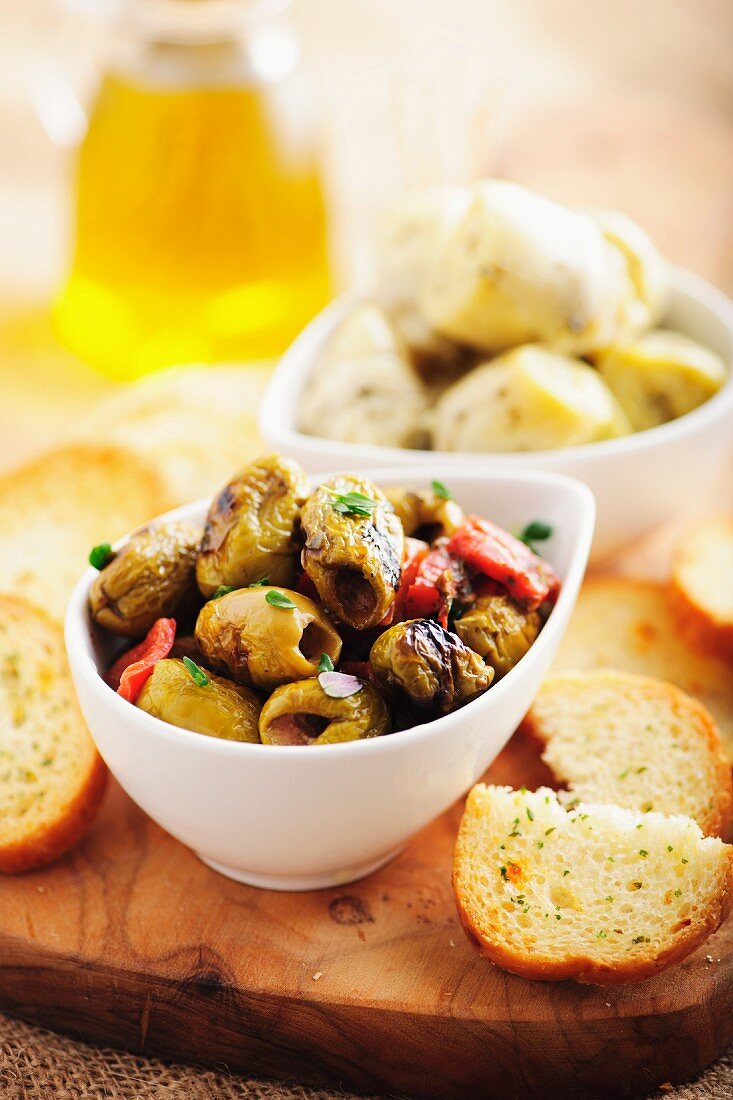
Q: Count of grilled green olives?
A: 9